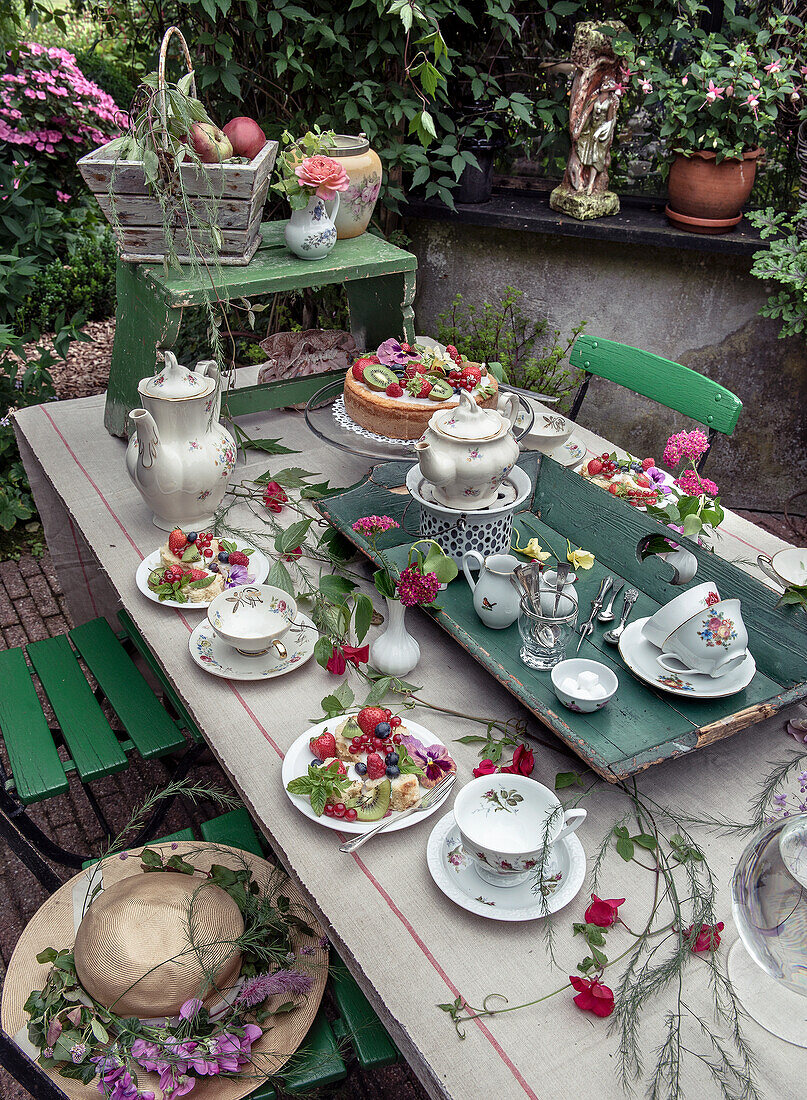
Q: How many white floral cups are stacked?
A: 2